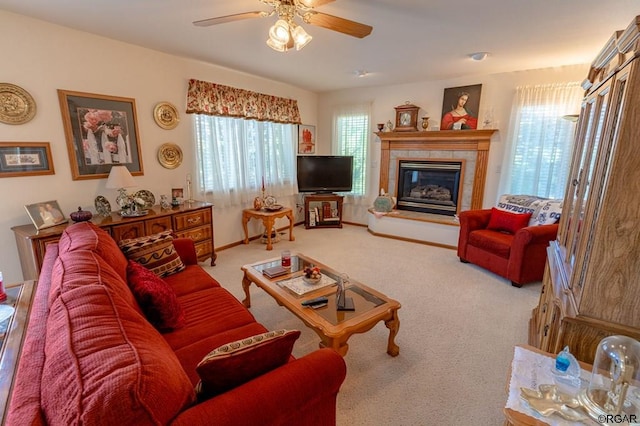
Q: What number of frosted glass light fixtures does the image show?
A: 3